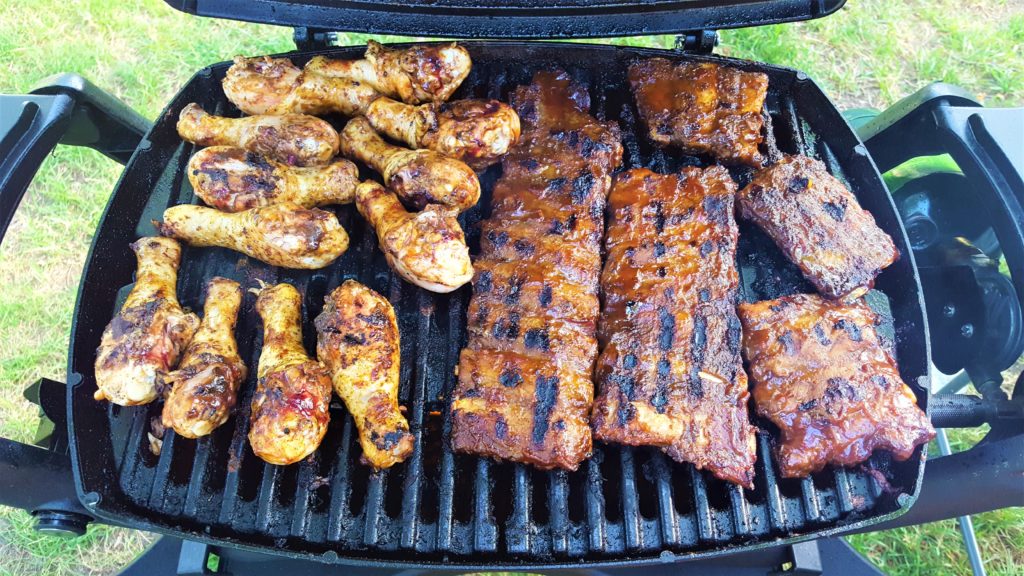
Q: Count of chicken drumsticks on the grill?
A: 12